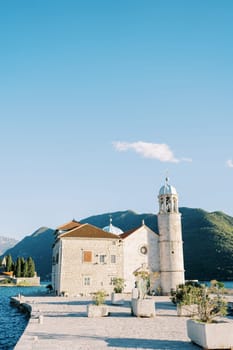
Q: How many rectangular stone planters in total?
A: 5